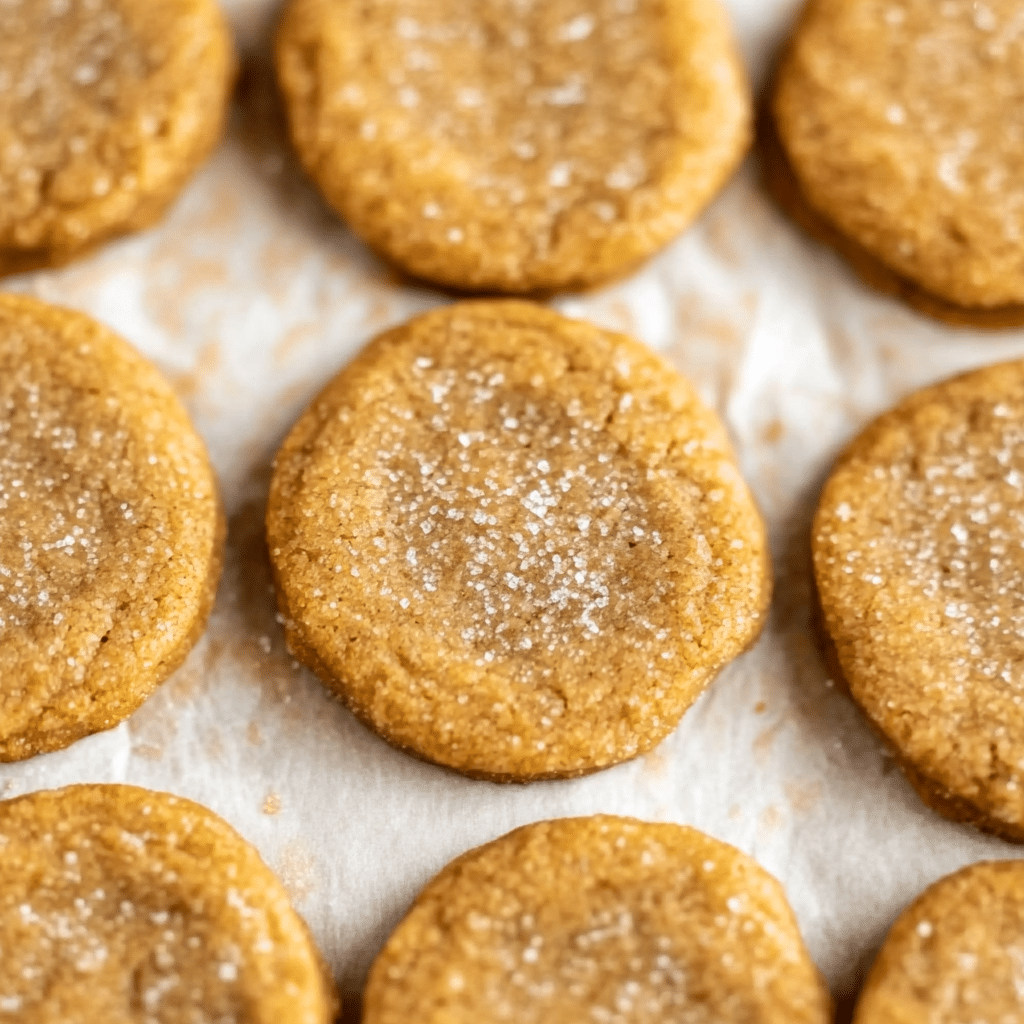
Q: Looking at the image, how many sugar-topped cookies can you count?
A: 9